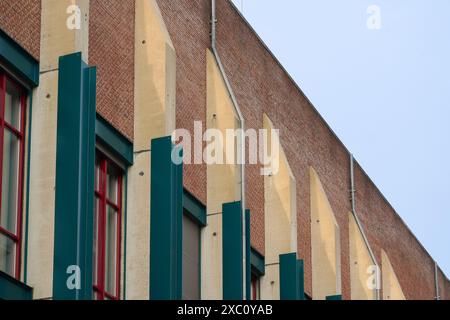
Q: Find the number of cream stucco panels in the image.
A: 7